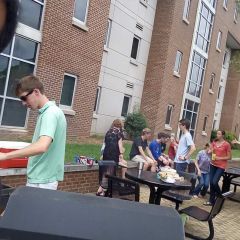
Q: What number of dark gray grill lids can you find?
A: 1